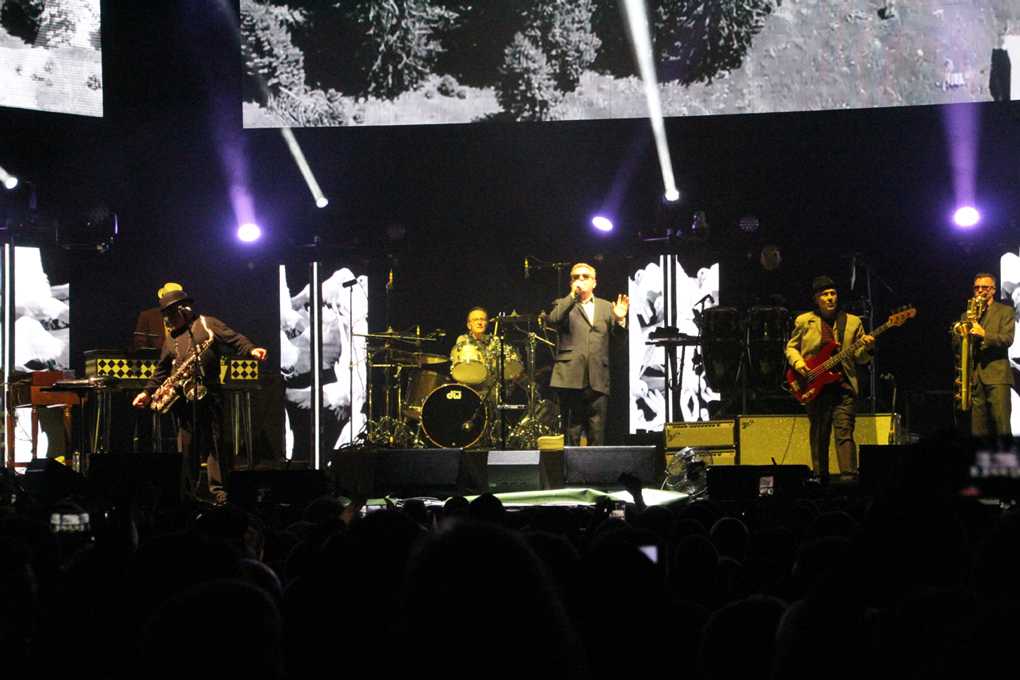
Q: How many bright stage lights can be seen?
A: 6